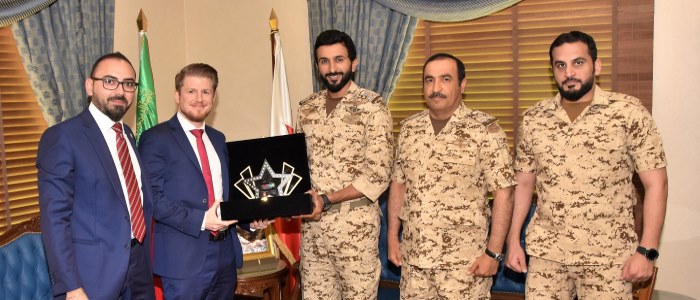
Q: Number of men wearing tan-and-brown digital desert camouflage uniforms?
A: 3